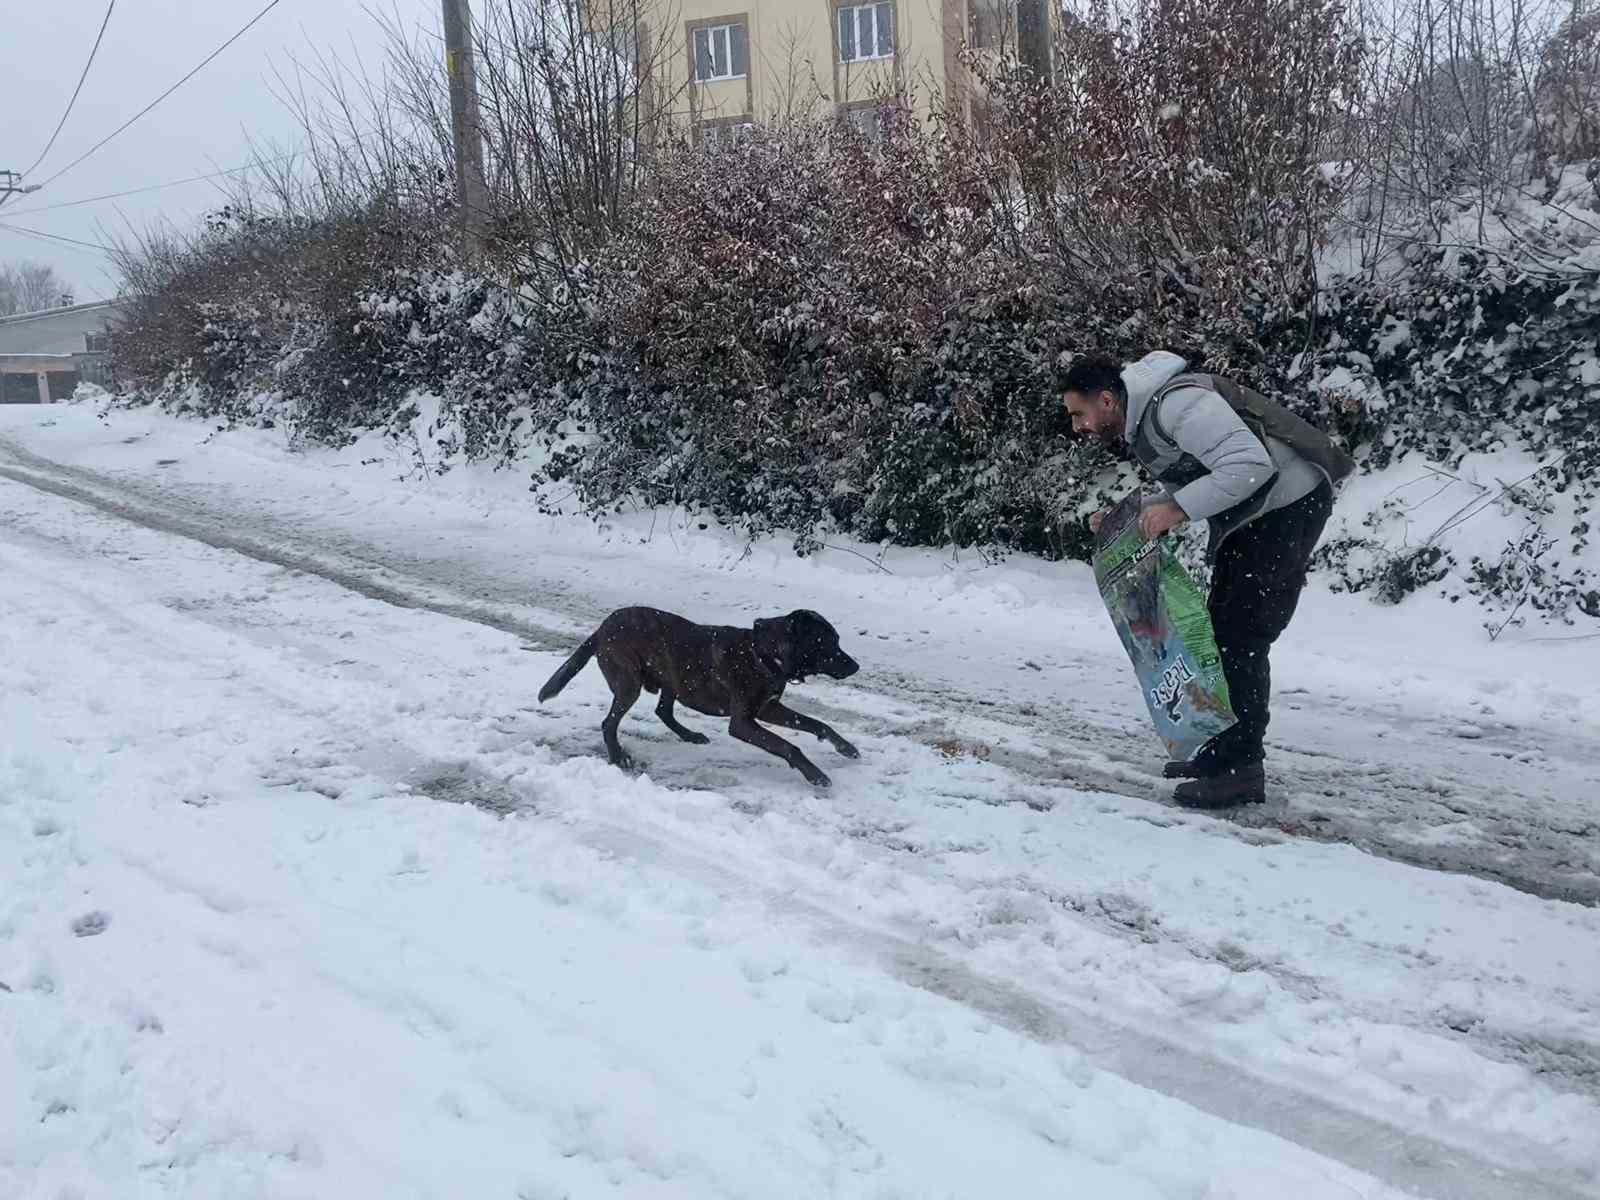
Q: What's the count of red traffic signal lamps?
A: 0